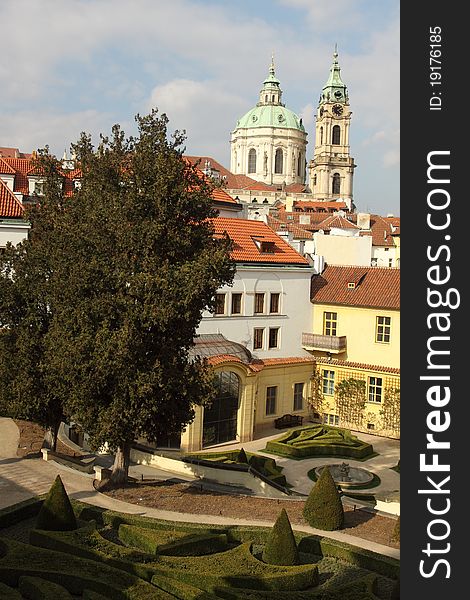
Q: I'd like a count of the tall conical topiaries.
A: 3